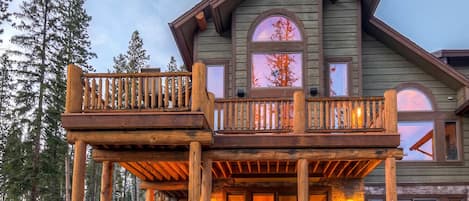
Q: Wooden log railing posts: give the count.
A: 5